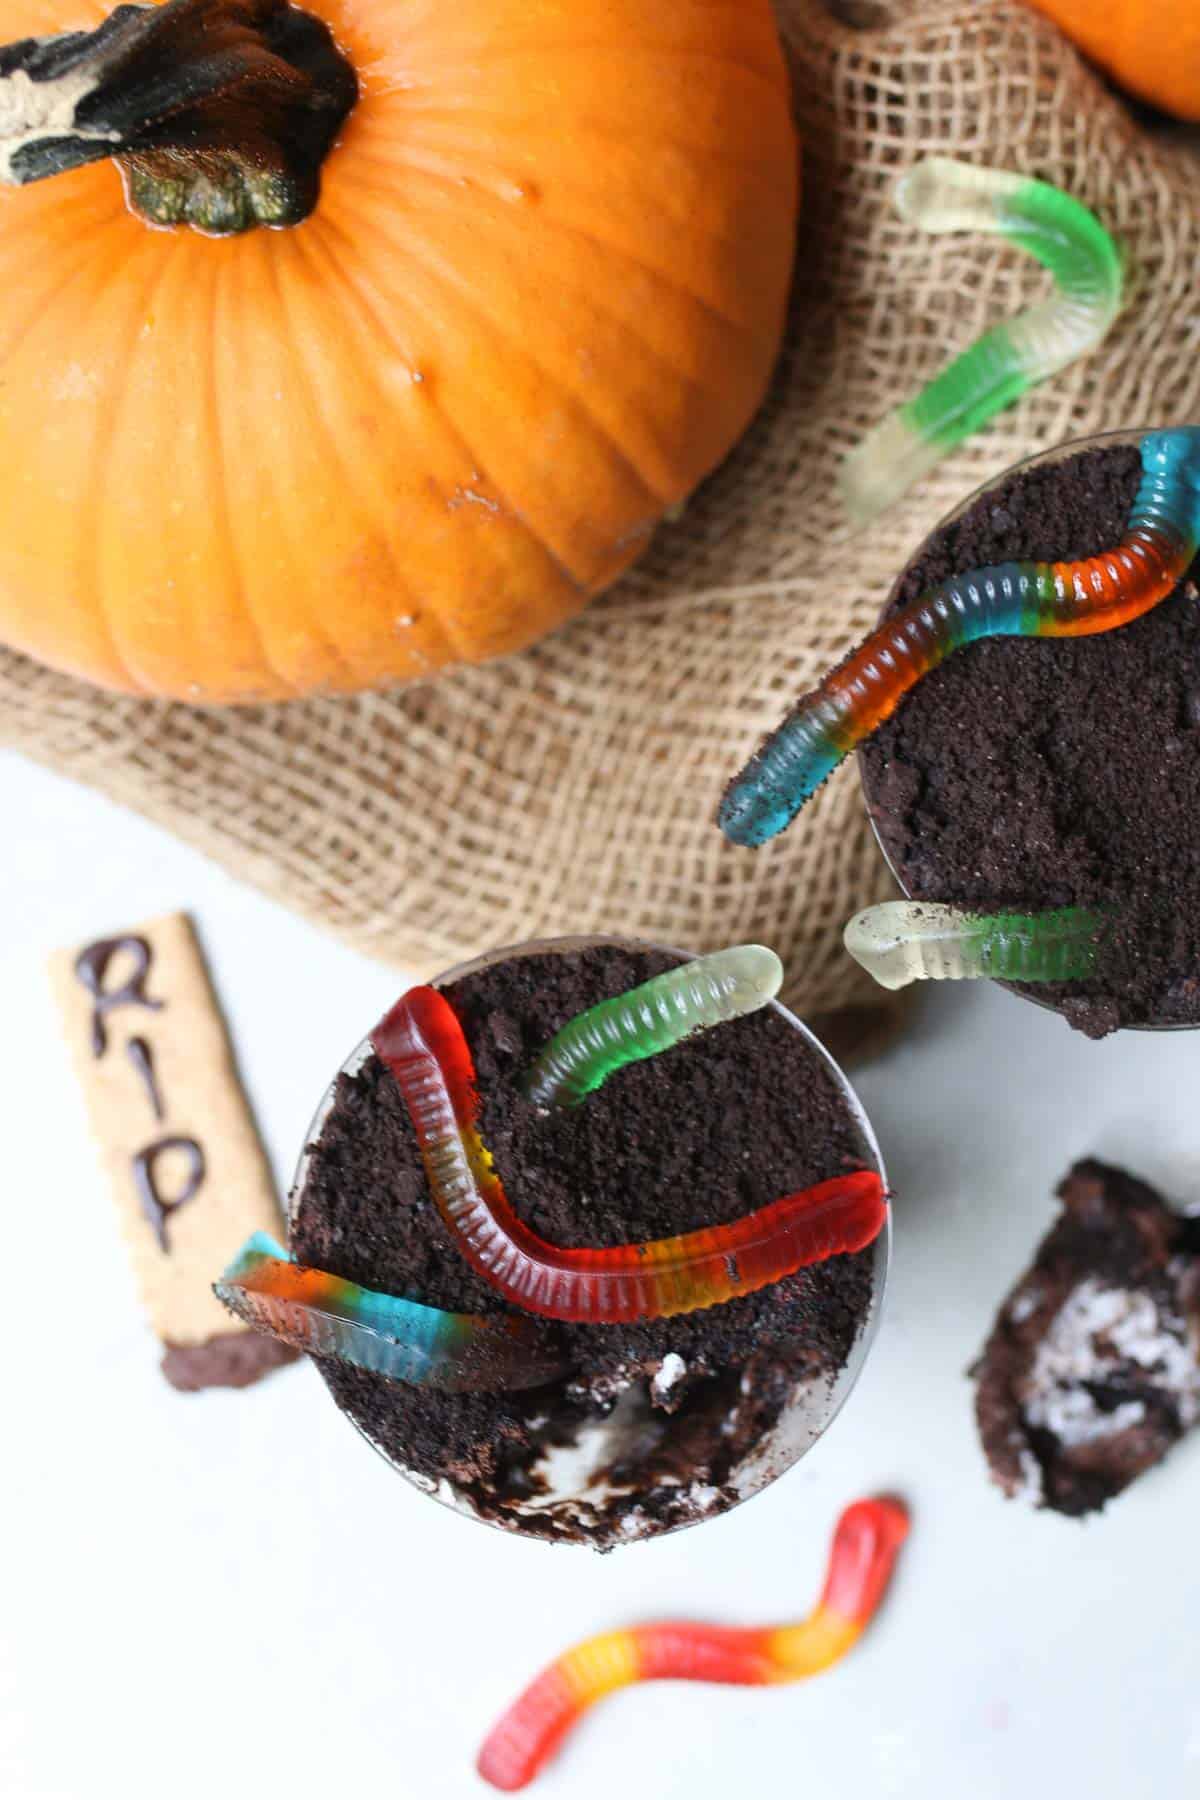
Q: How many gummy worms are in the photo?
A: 7